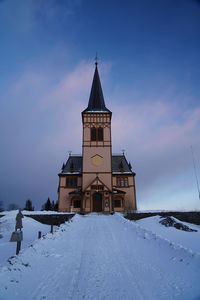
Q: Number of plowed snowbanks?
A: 2